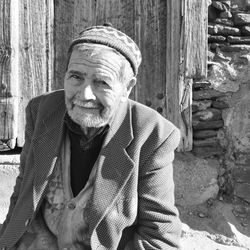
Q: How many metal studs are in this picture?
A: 3